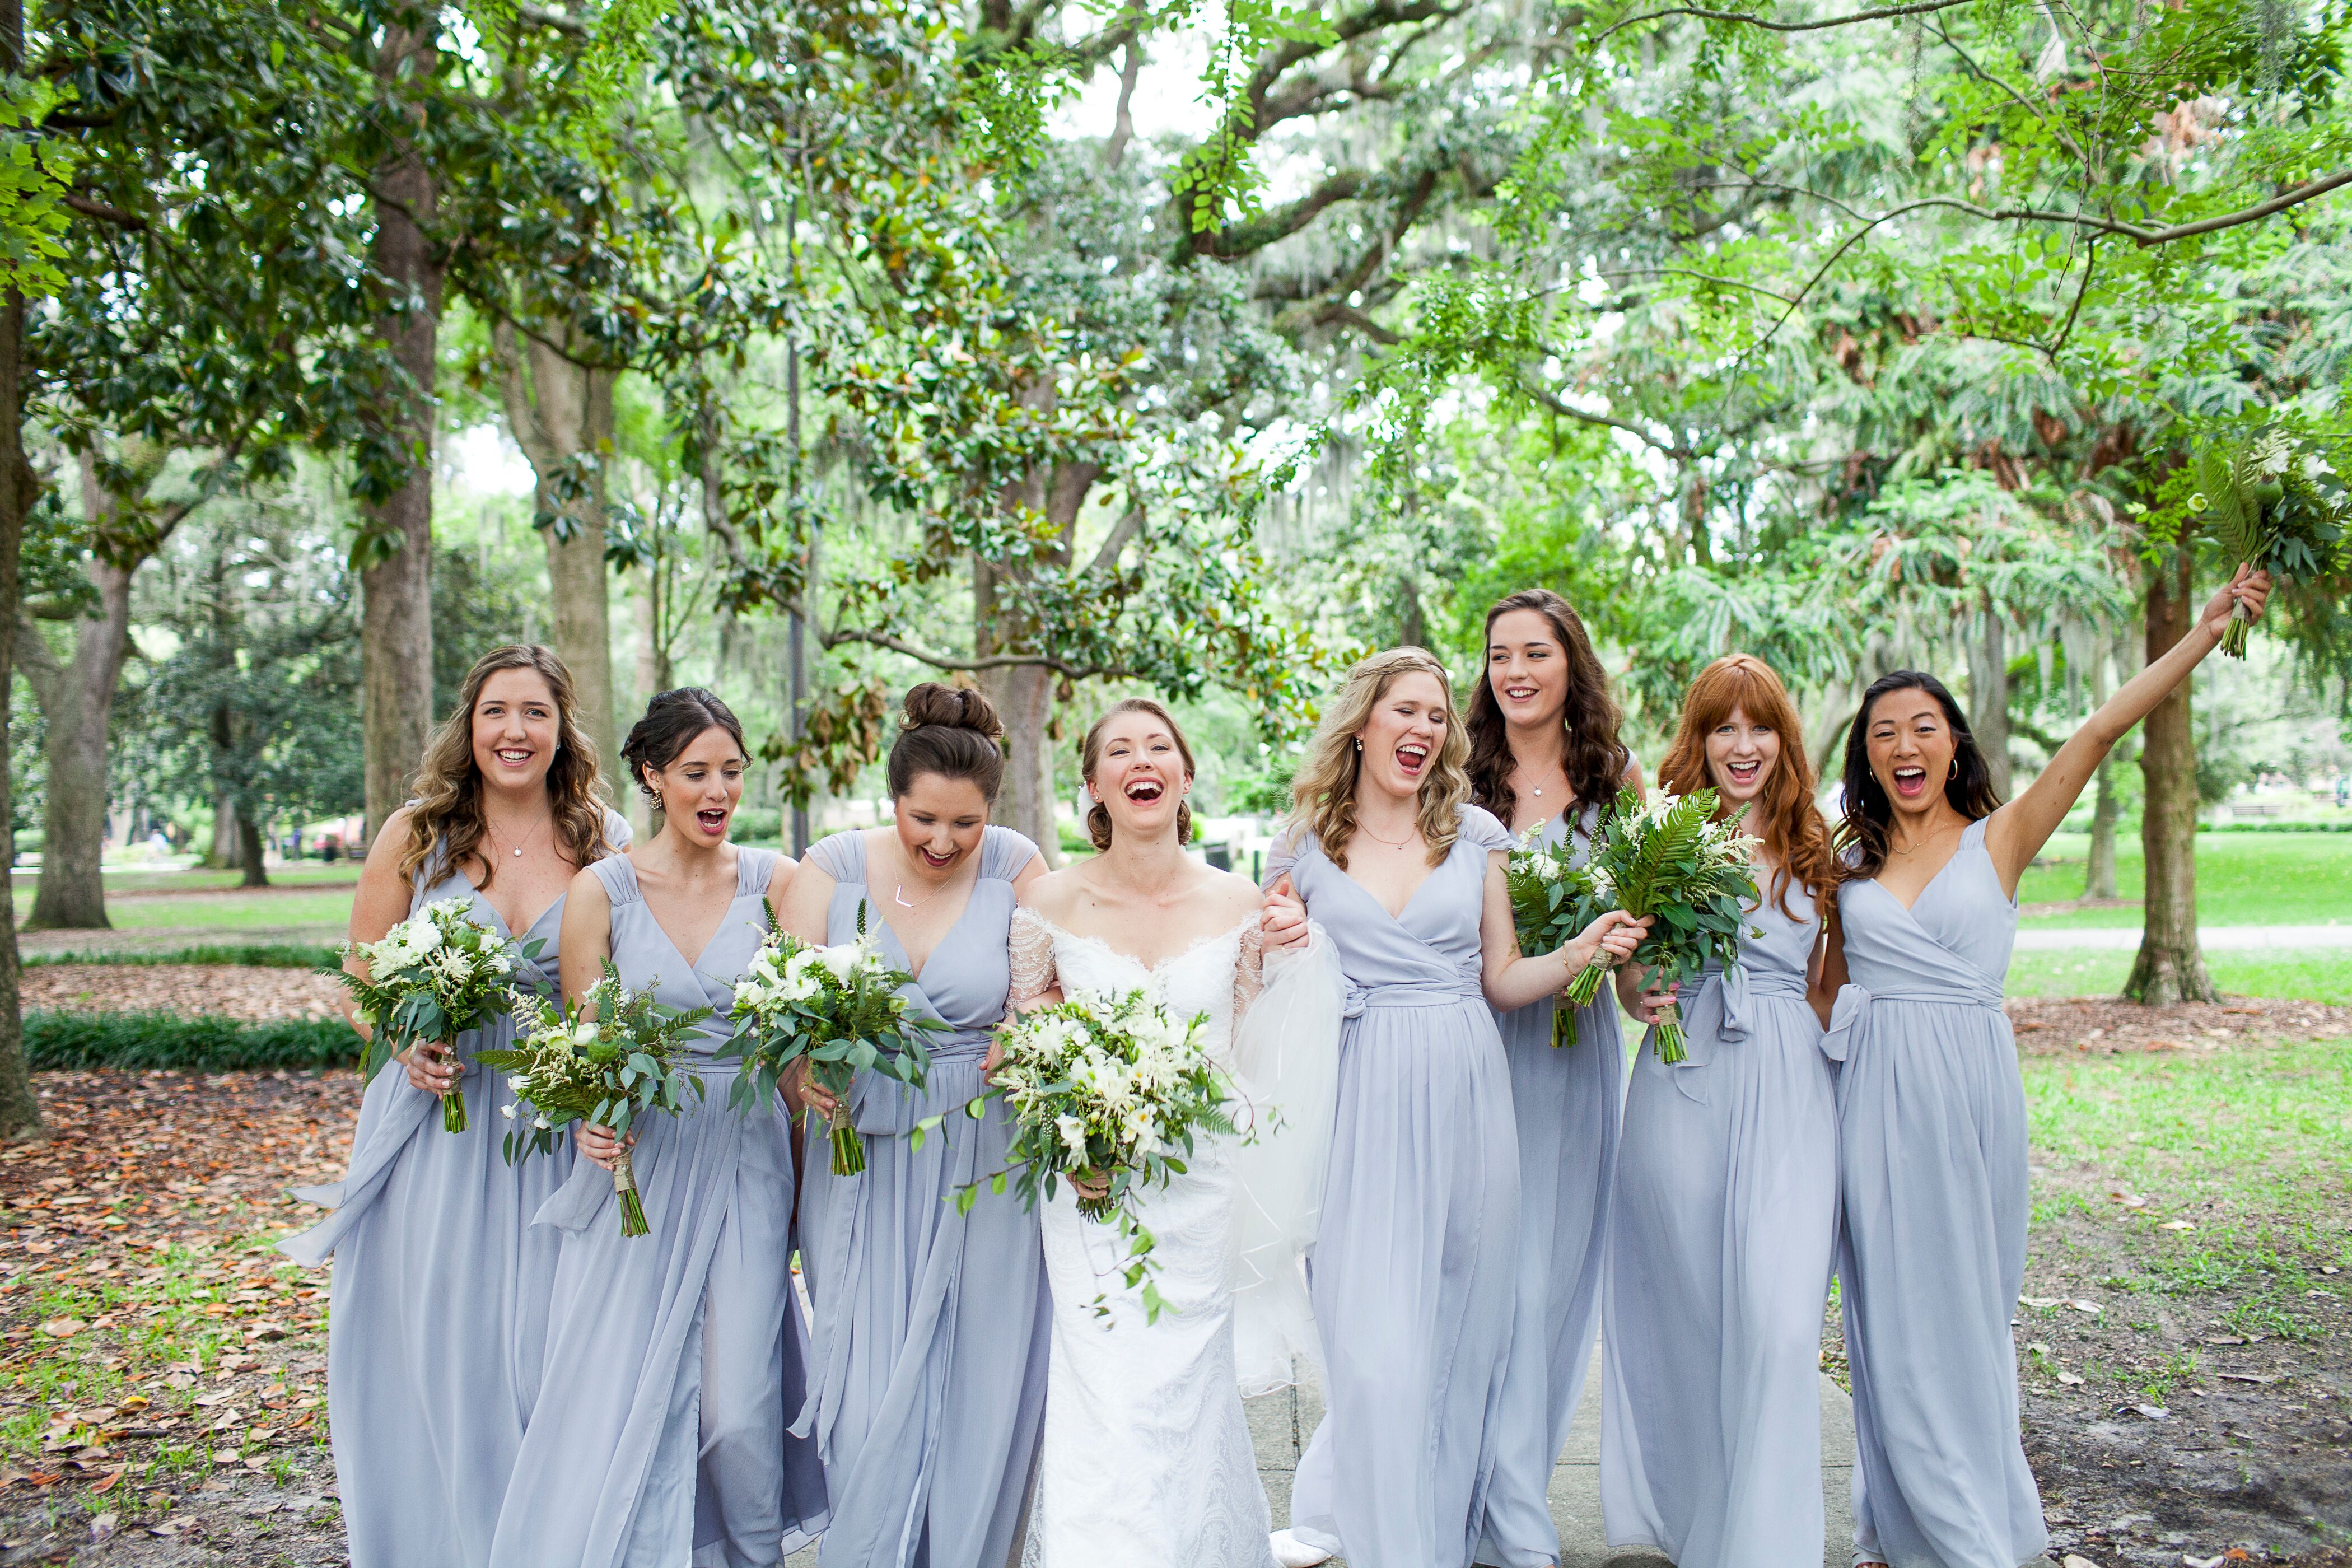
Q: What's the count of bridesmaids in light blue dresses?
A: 7